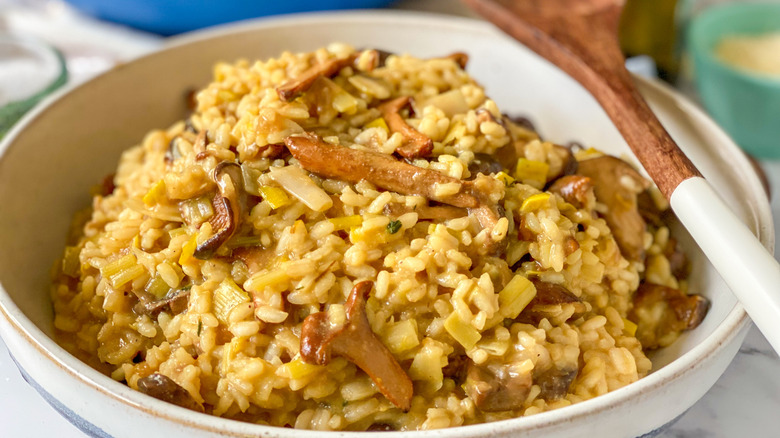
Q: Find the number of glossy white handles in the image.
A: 1